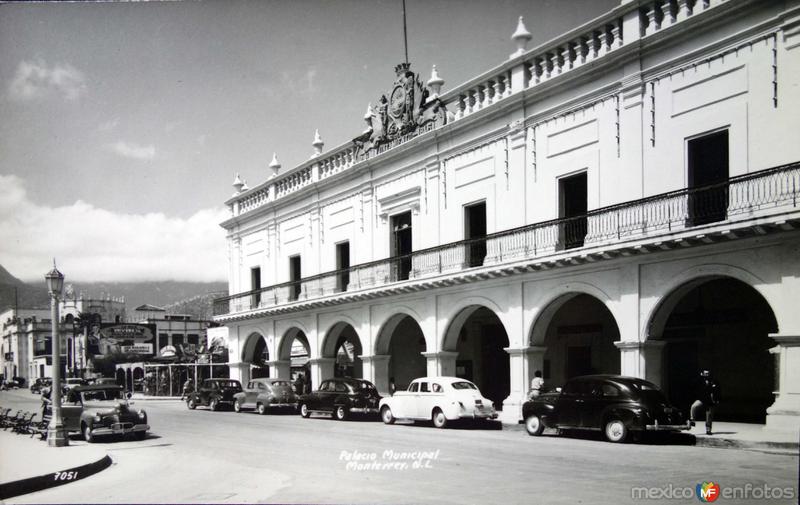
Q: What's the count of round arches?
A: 7